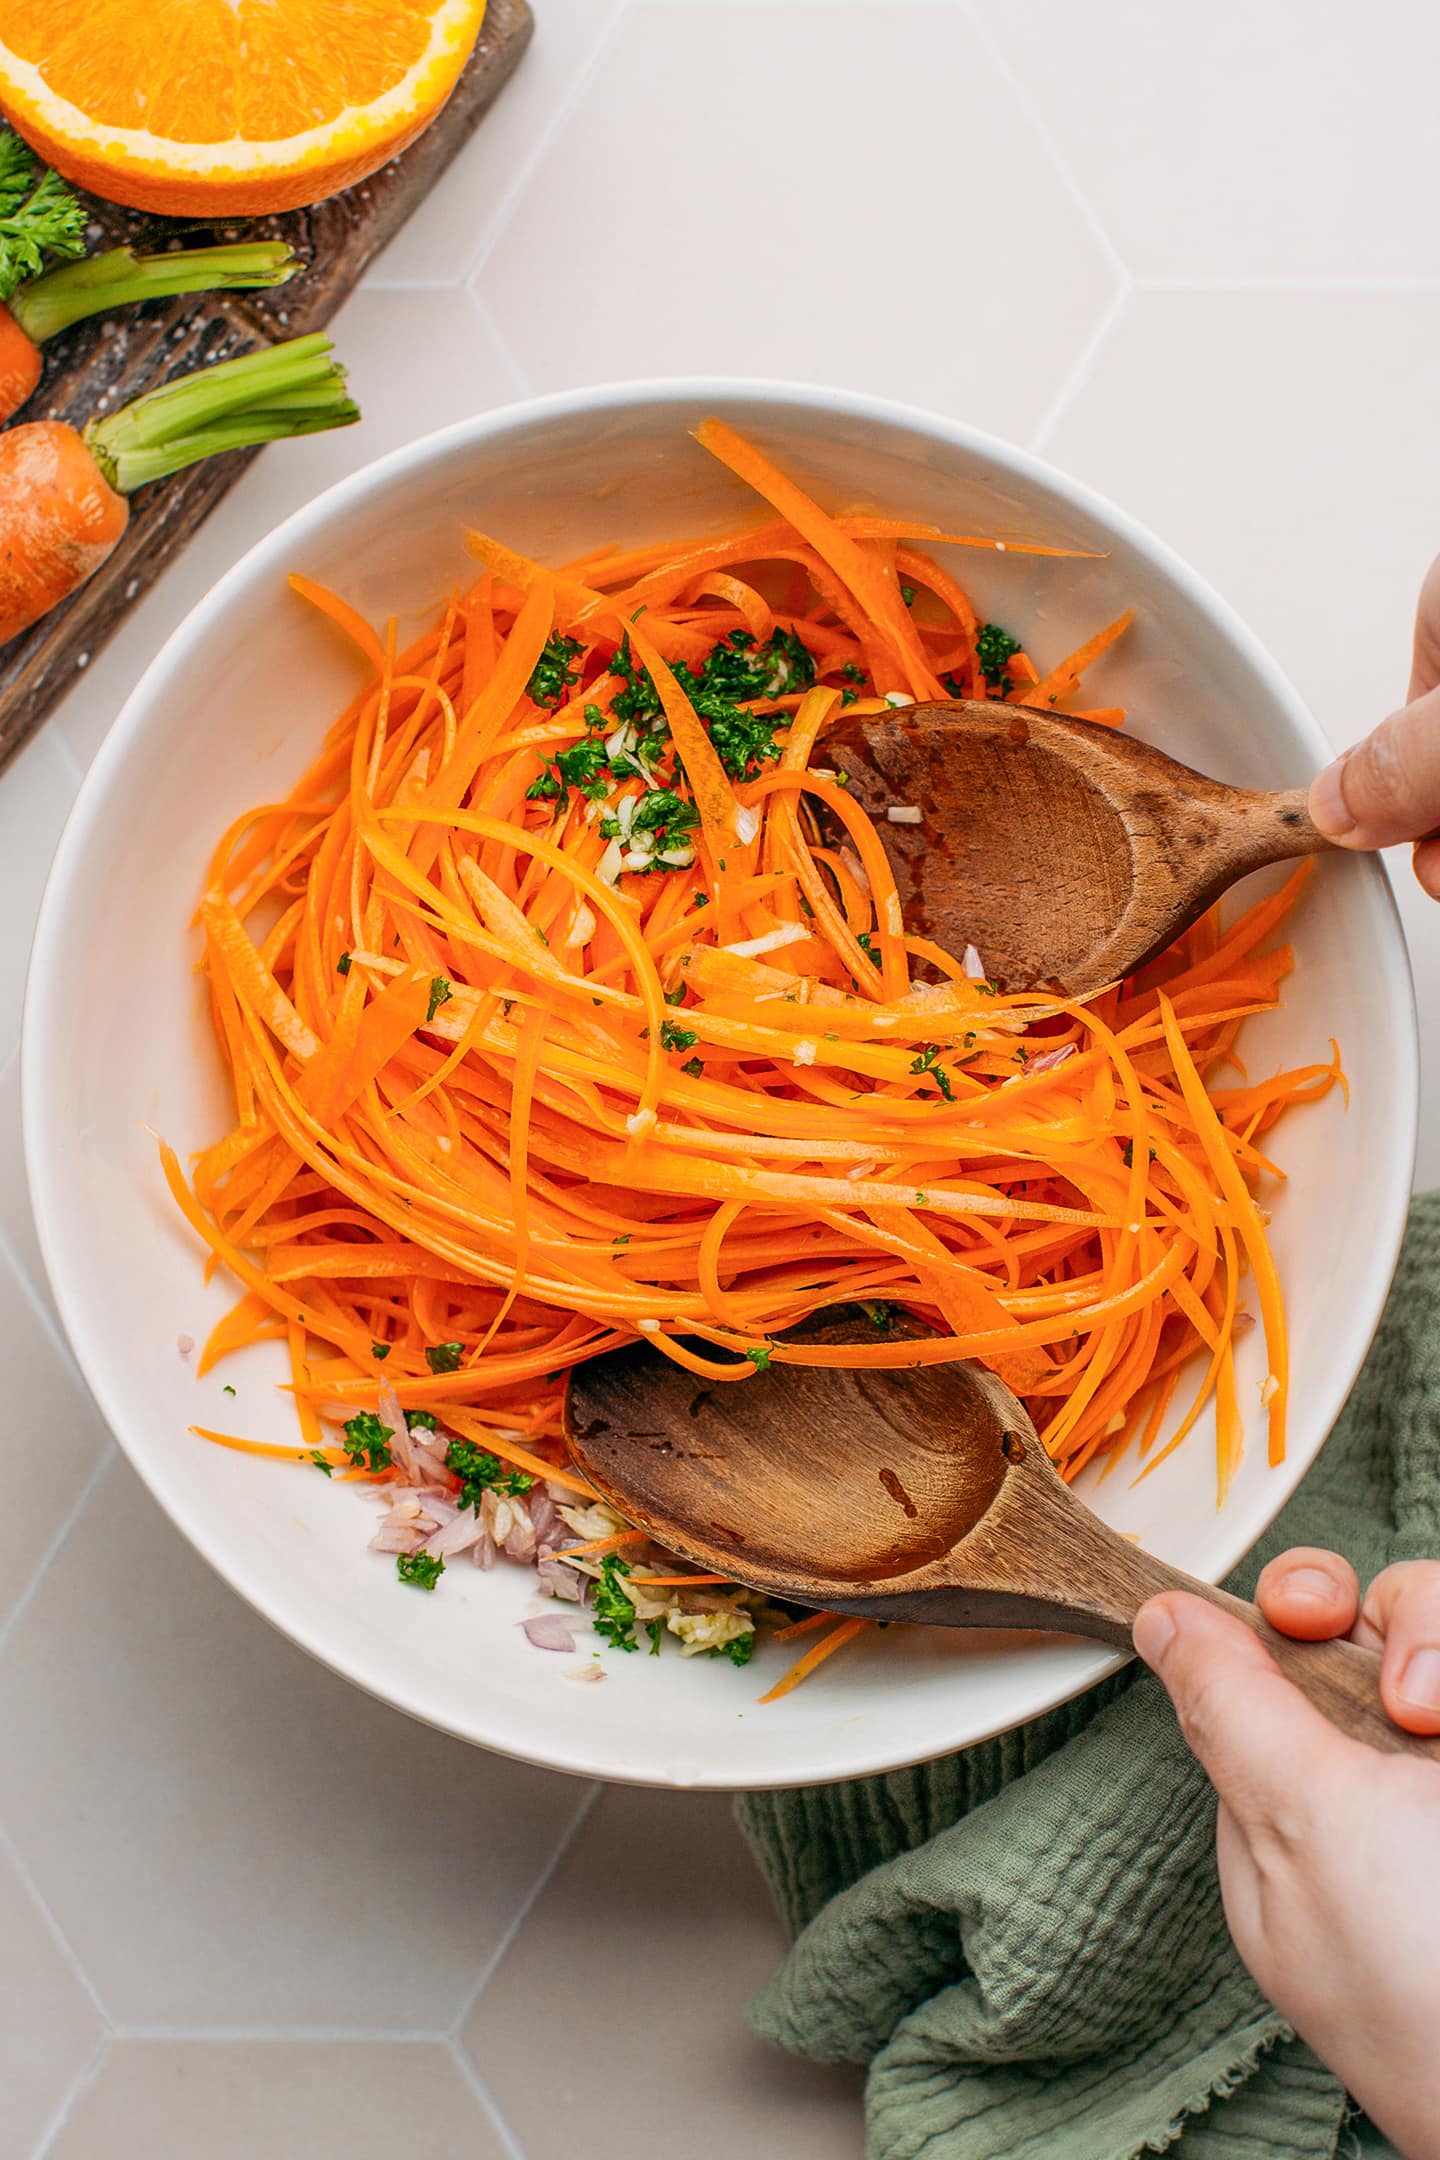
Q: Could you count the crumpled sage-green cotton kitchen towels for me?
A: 1